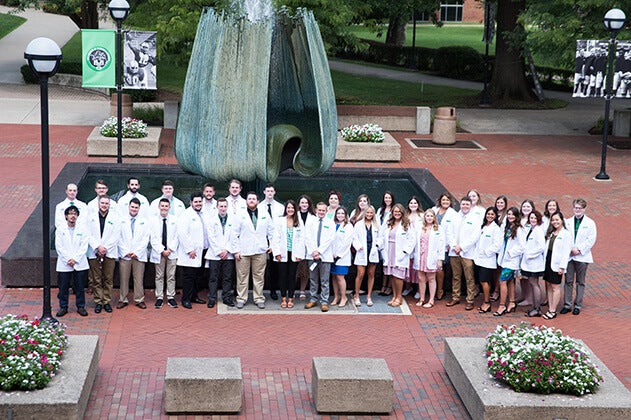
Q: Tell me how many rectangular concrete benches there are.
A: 2